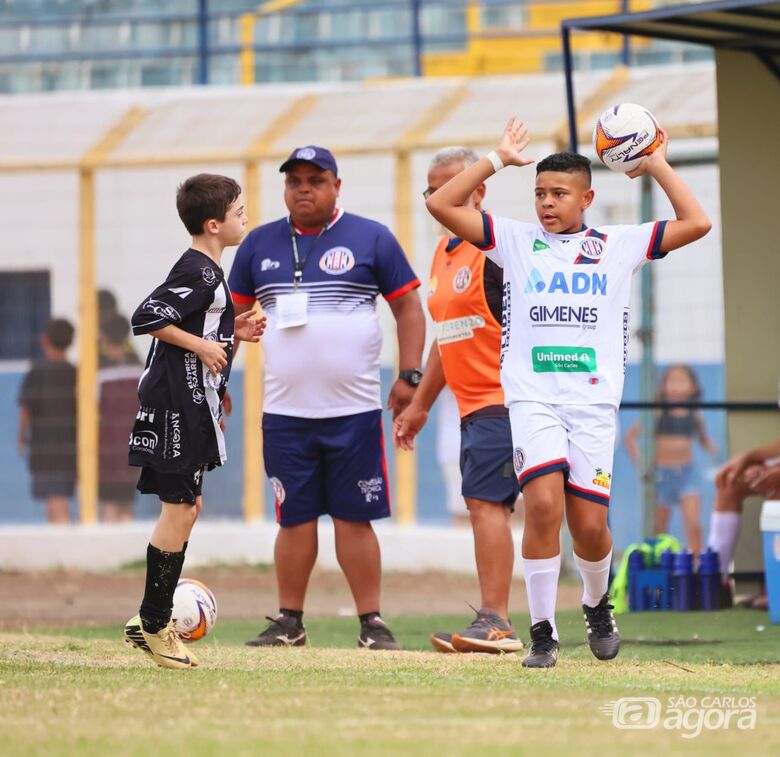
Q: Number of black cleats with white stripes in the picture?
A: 2